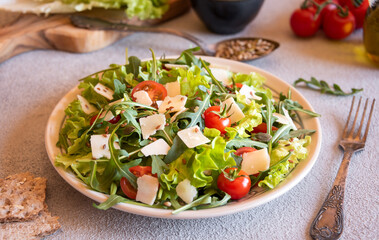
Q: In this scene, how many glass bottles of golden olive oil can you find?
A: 1